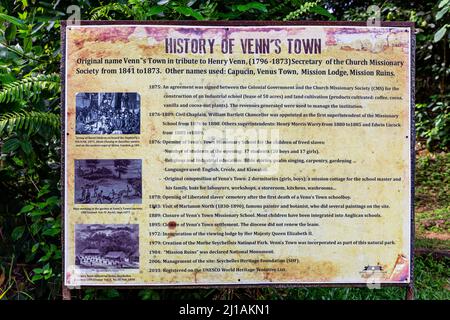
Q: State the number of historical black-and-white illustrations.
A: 3